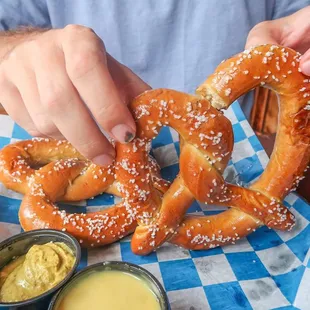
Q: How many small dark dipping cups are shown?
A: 2